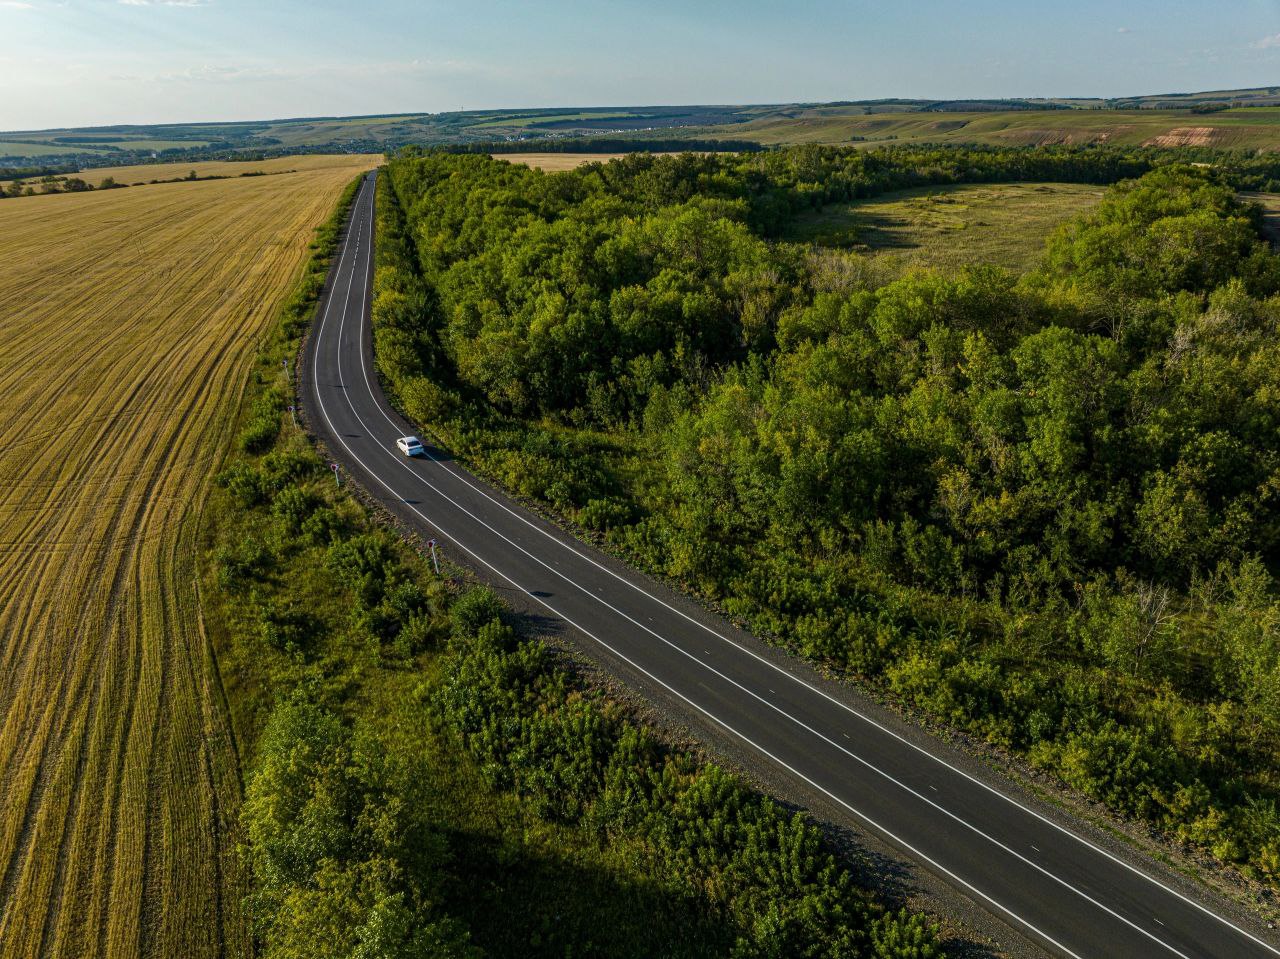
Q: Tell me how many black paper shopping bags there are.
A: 0